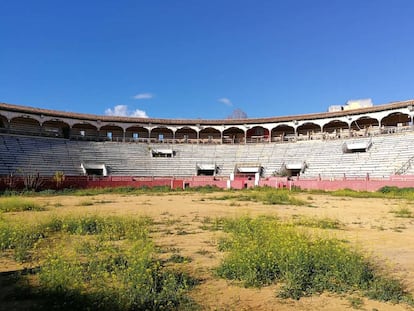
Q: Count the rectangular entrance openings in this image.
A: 6